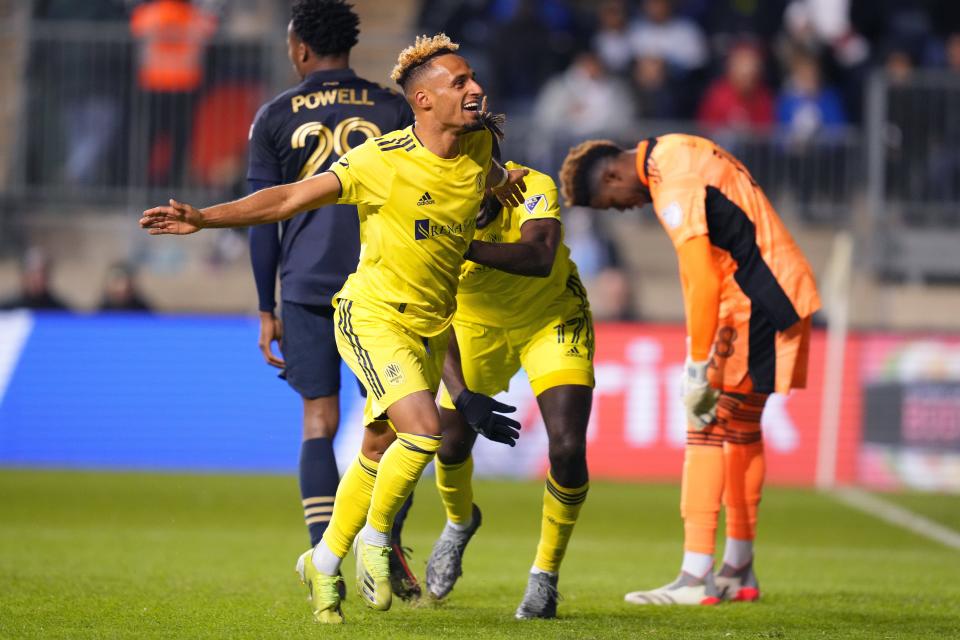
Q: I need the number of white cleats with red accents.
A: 2